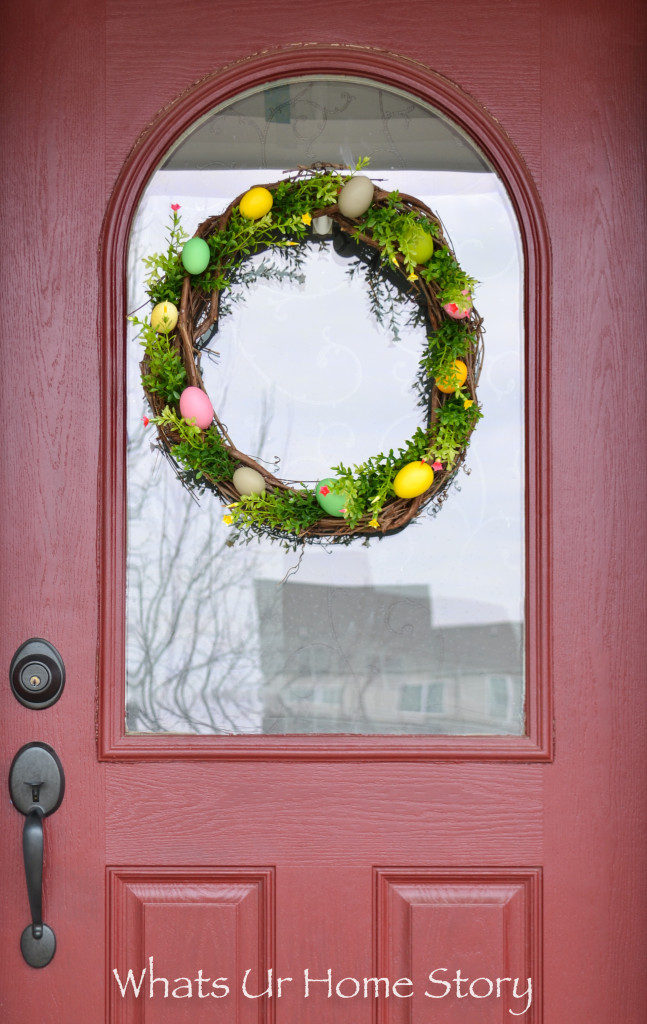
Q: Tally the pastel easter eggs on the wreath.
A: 11